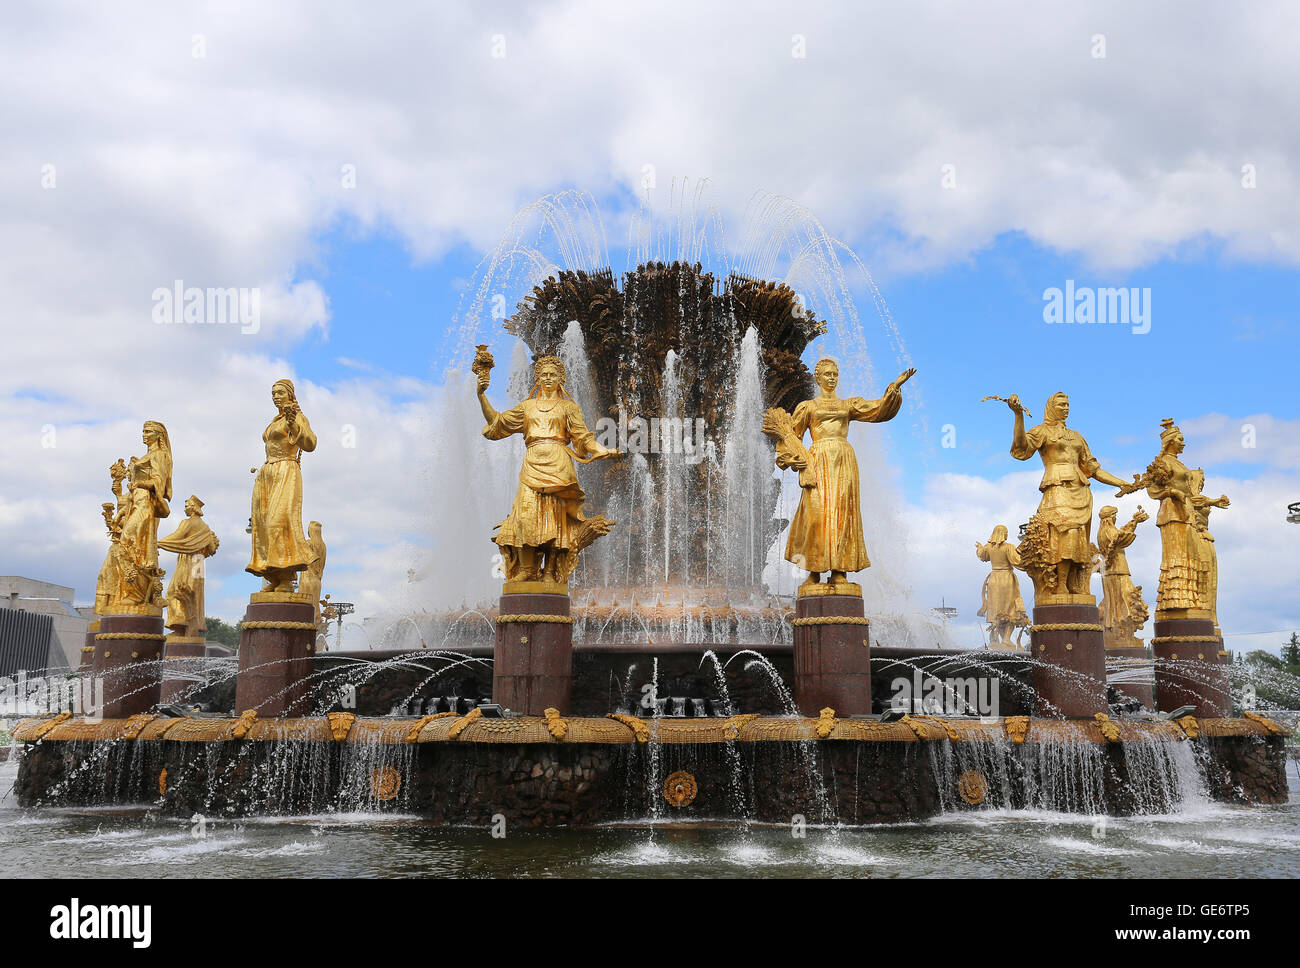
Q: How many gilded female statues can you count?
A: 12